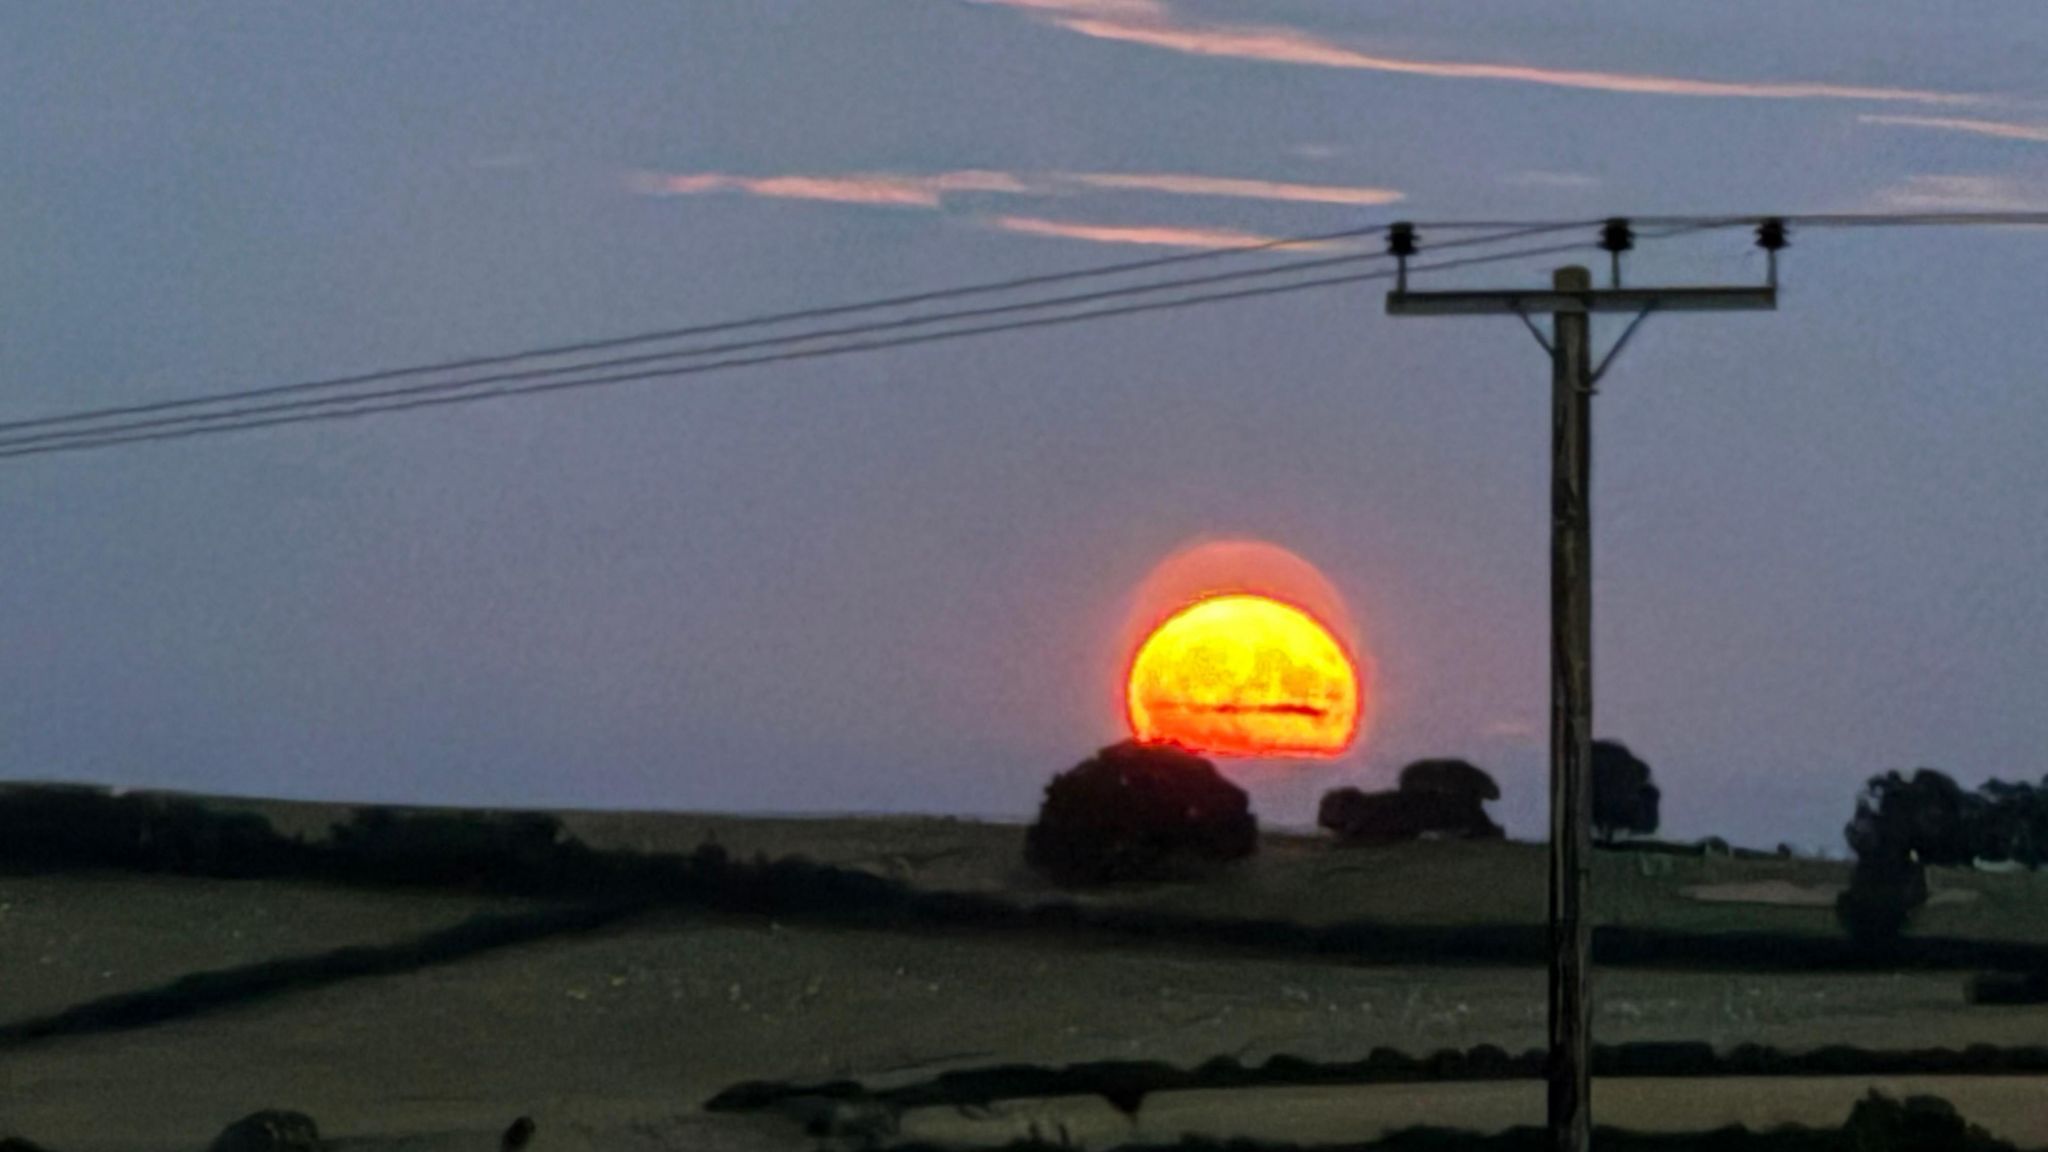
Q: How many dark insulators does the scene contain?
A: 3